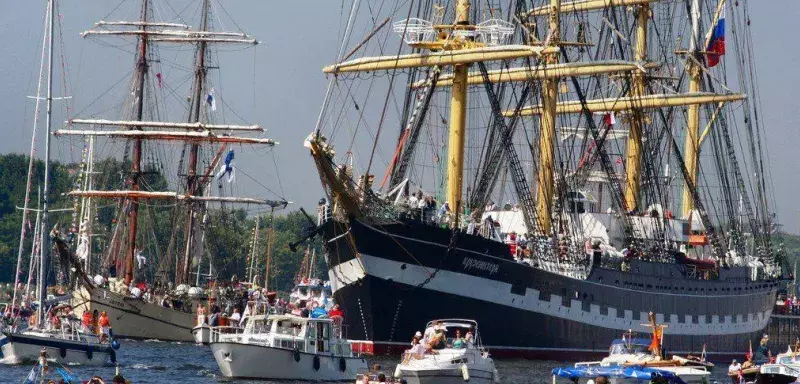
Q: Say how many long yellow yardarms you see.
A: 4